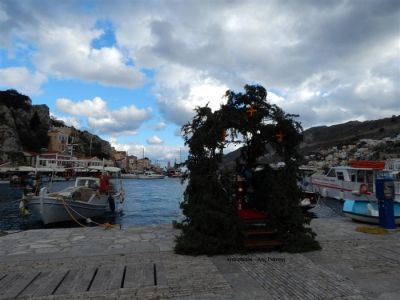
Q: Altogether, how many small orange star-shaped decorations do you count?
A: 3